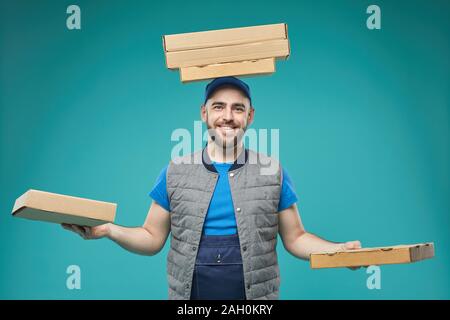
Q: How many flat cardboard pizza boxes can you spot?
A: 5